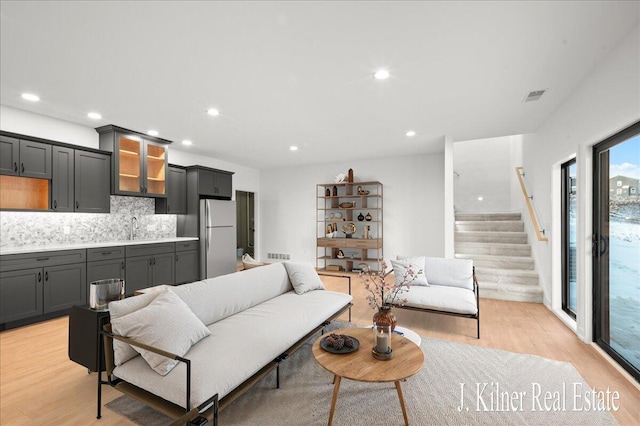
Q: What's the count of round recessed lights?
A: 8